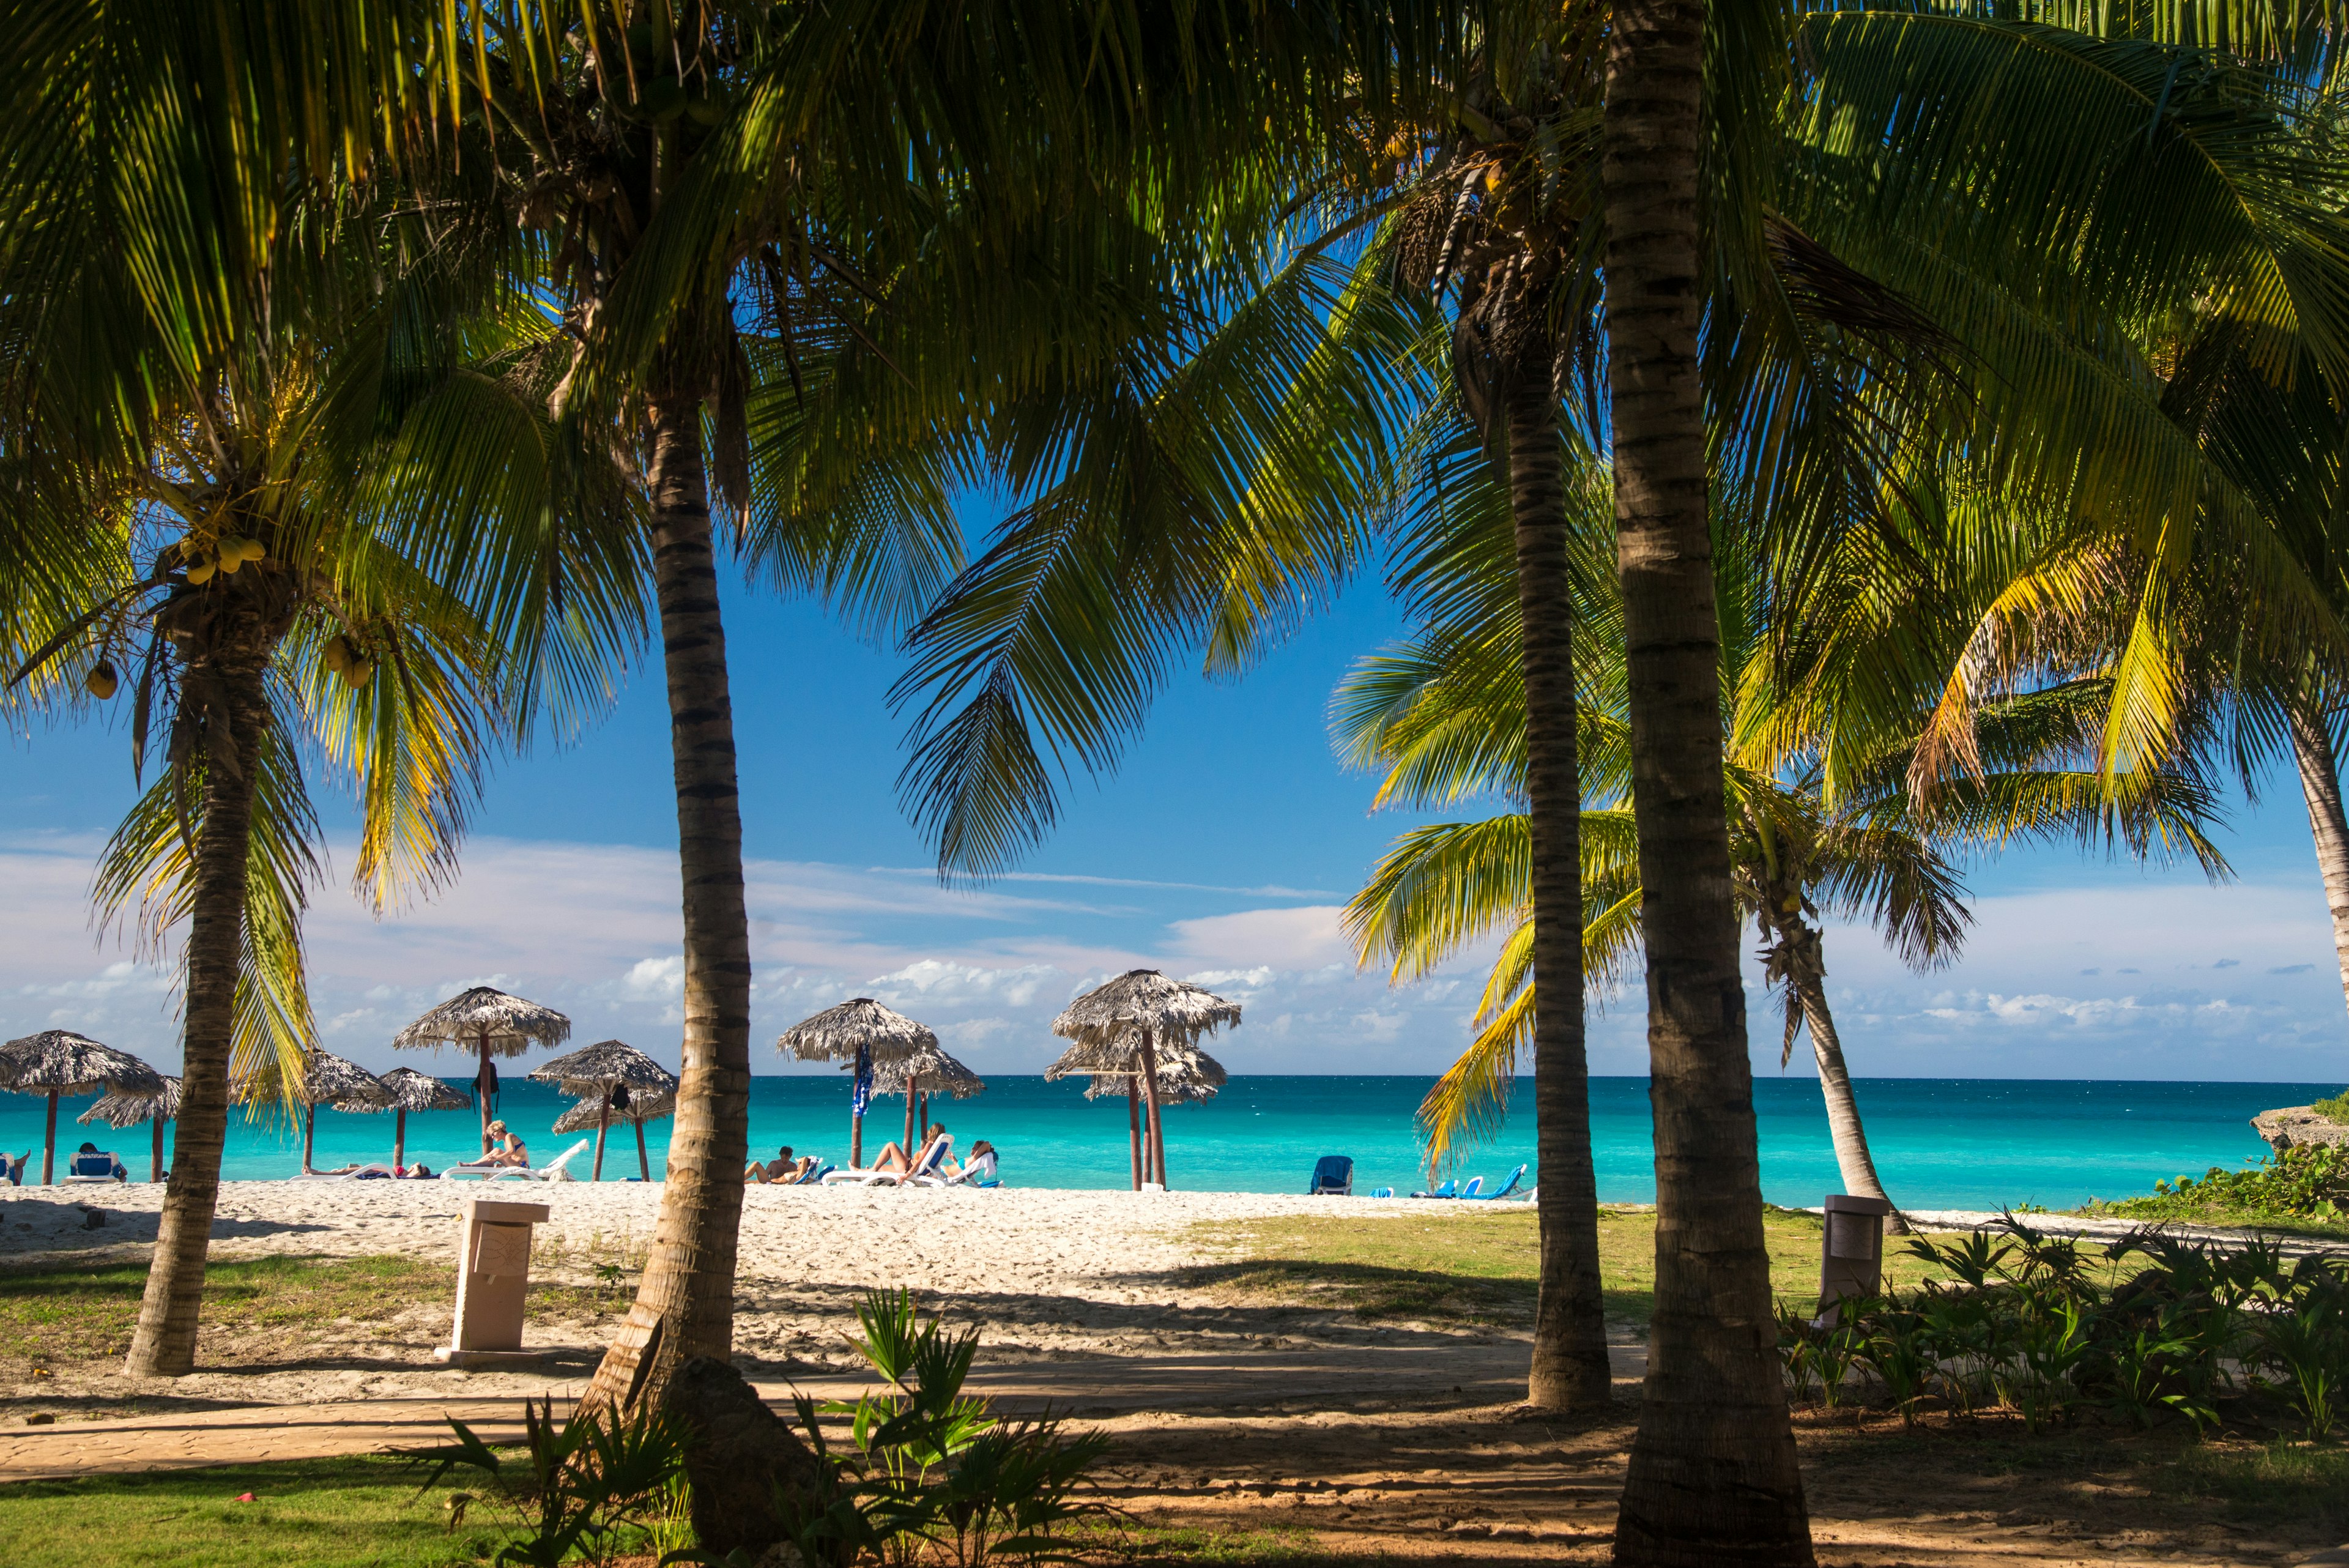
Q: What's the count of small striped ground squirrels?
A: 0